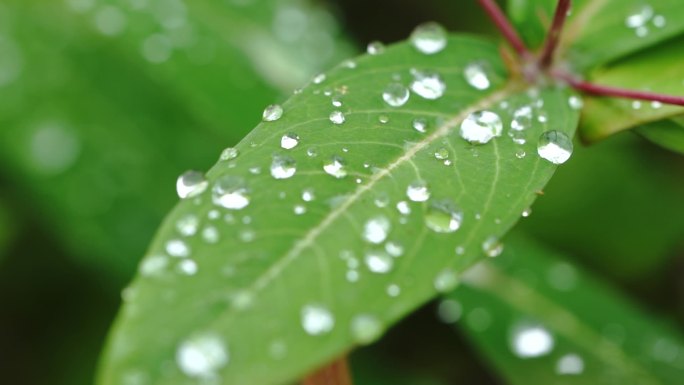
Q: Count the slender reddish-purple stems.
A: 3